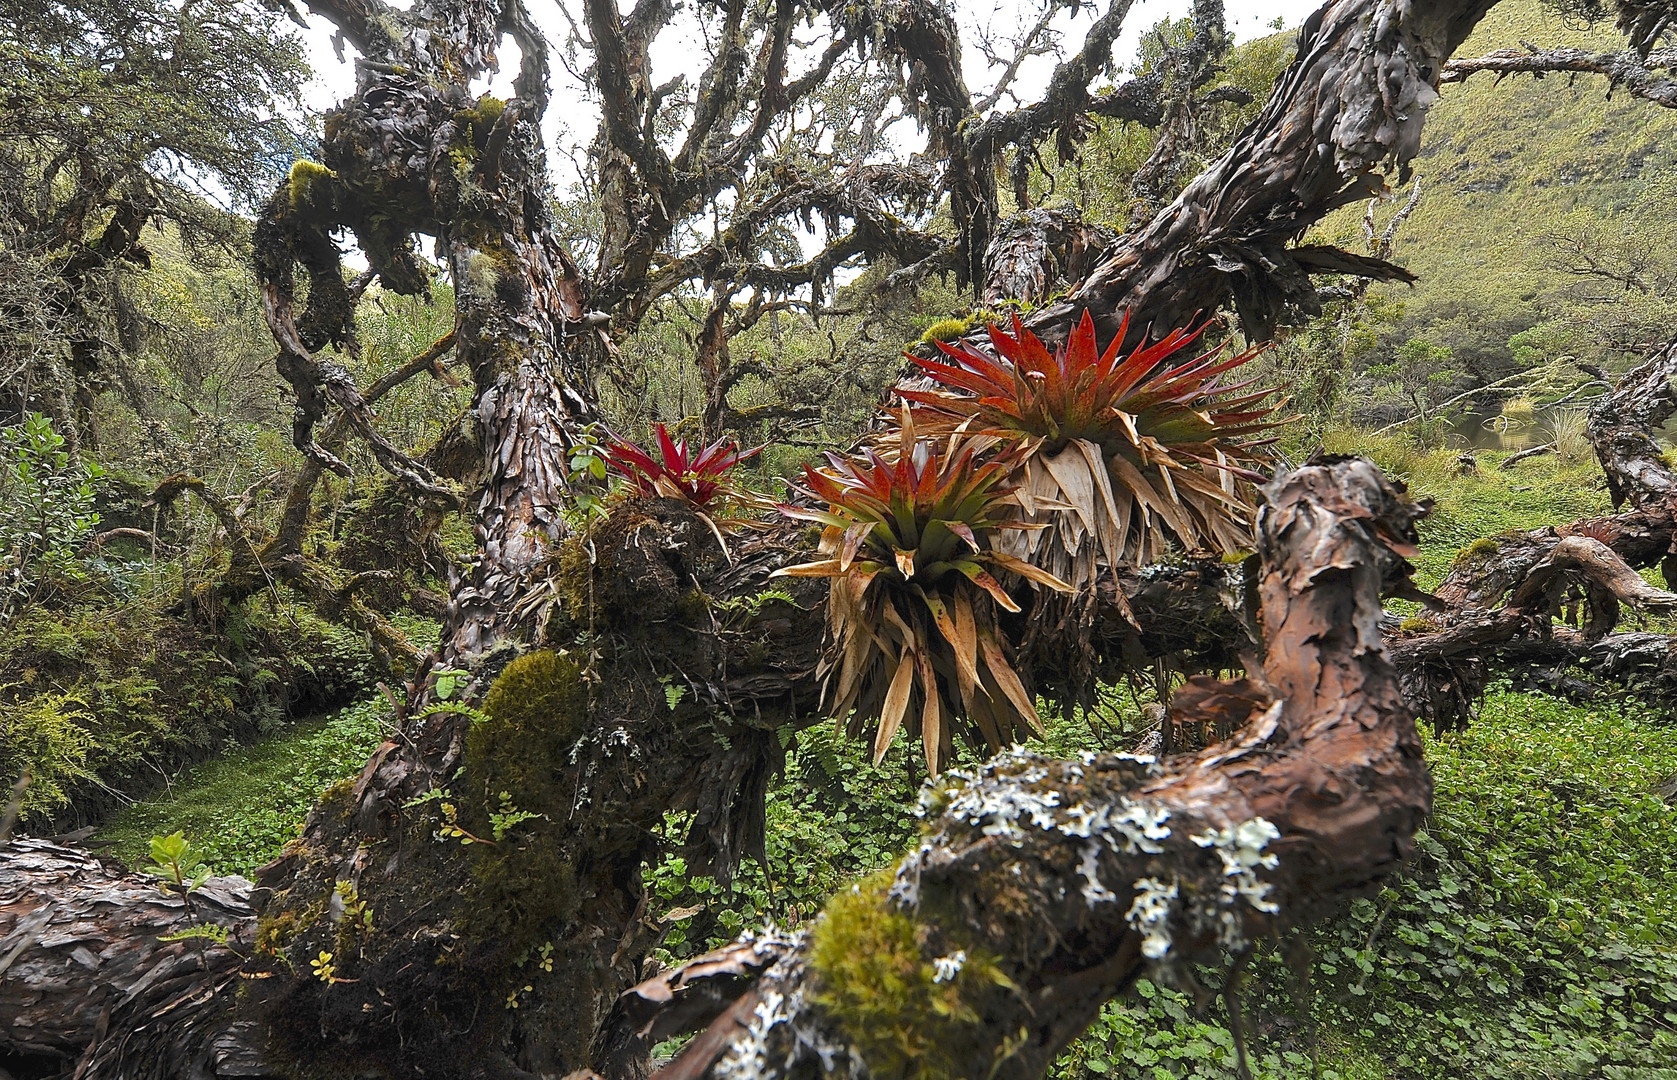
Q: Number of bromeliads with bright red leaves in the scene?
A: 3